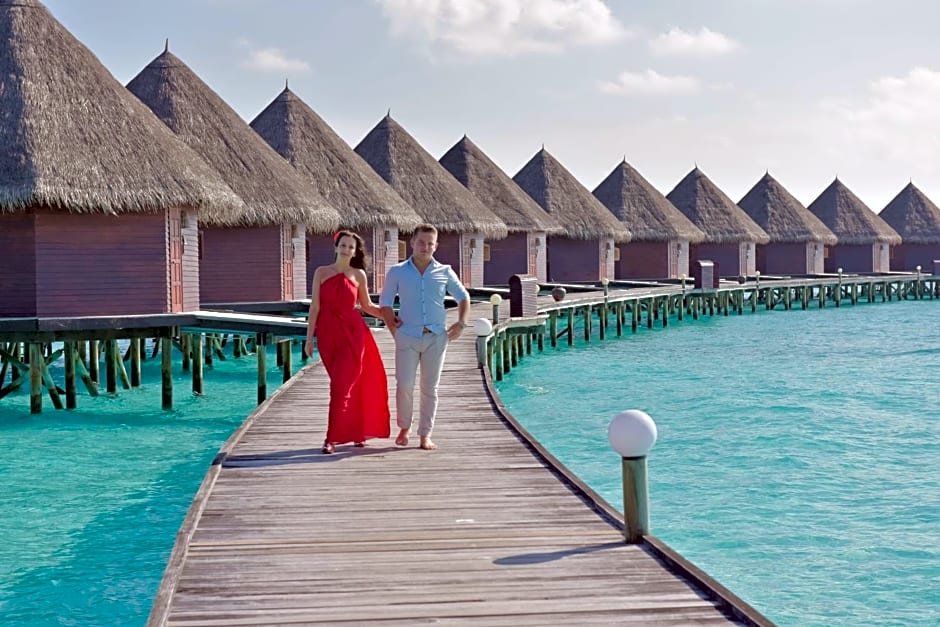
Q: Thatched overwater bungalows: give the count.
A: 11